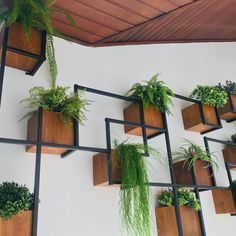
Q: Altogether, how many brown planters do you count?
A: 11